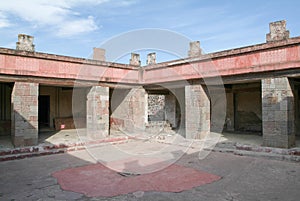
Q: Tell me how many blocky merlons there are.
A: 6